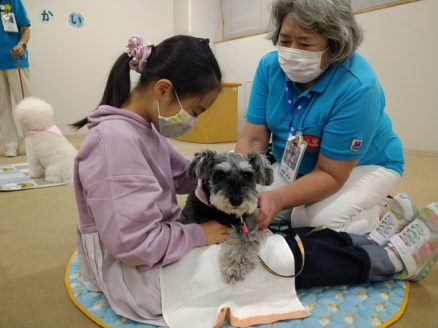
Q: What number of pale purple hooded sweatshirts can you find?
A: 1